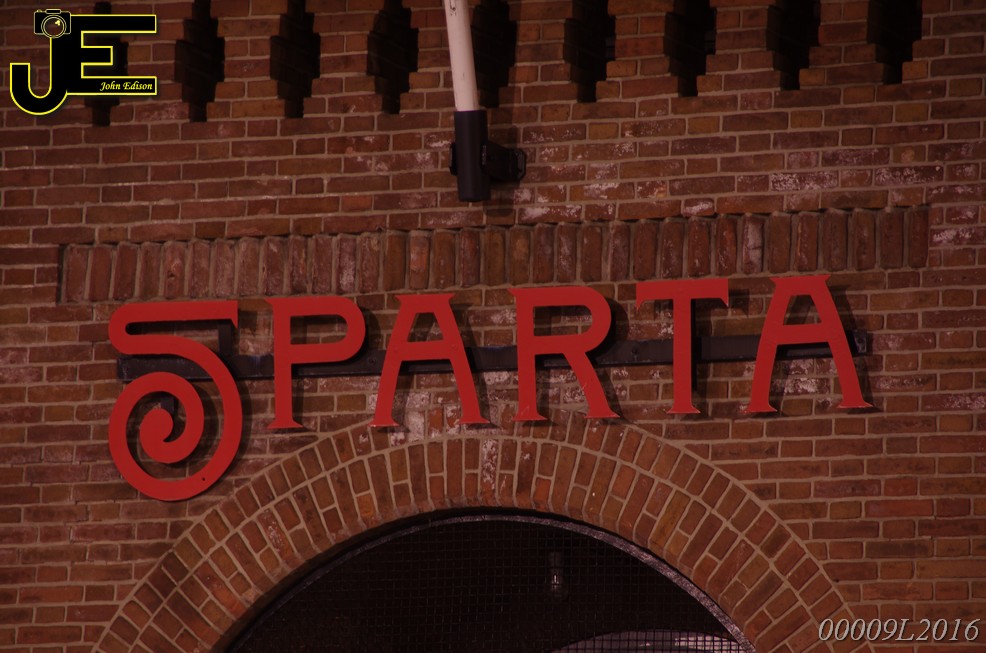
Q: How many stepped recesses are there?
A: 9